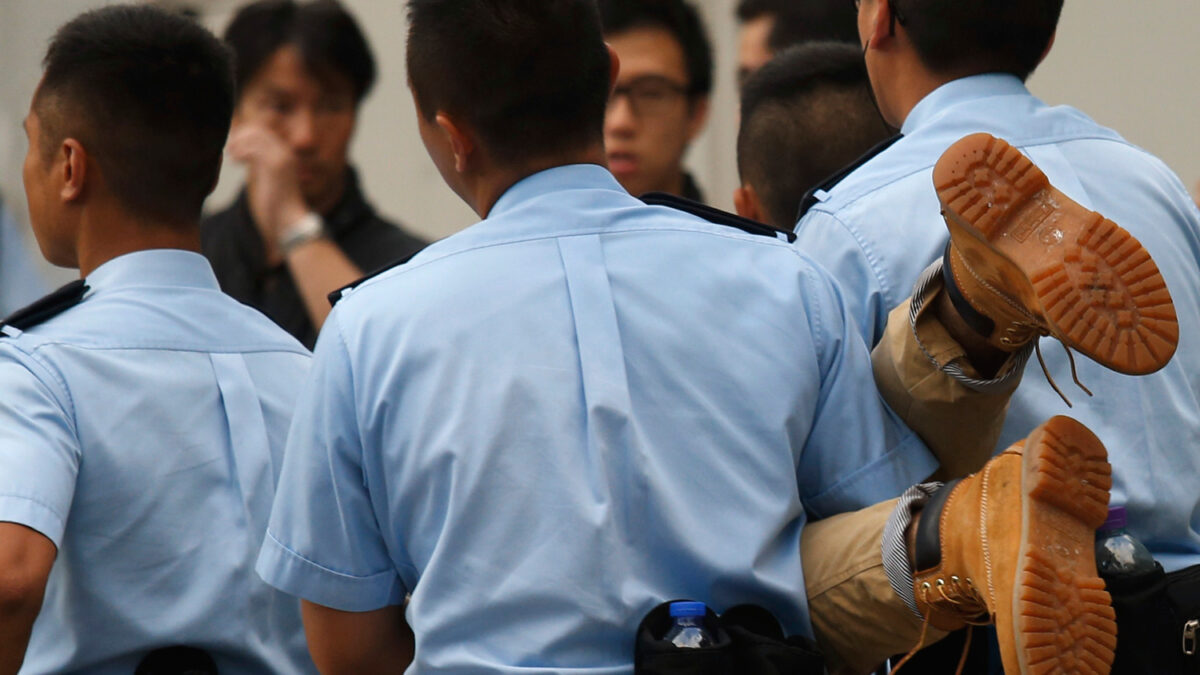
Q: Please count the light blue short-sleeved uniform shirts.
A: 3